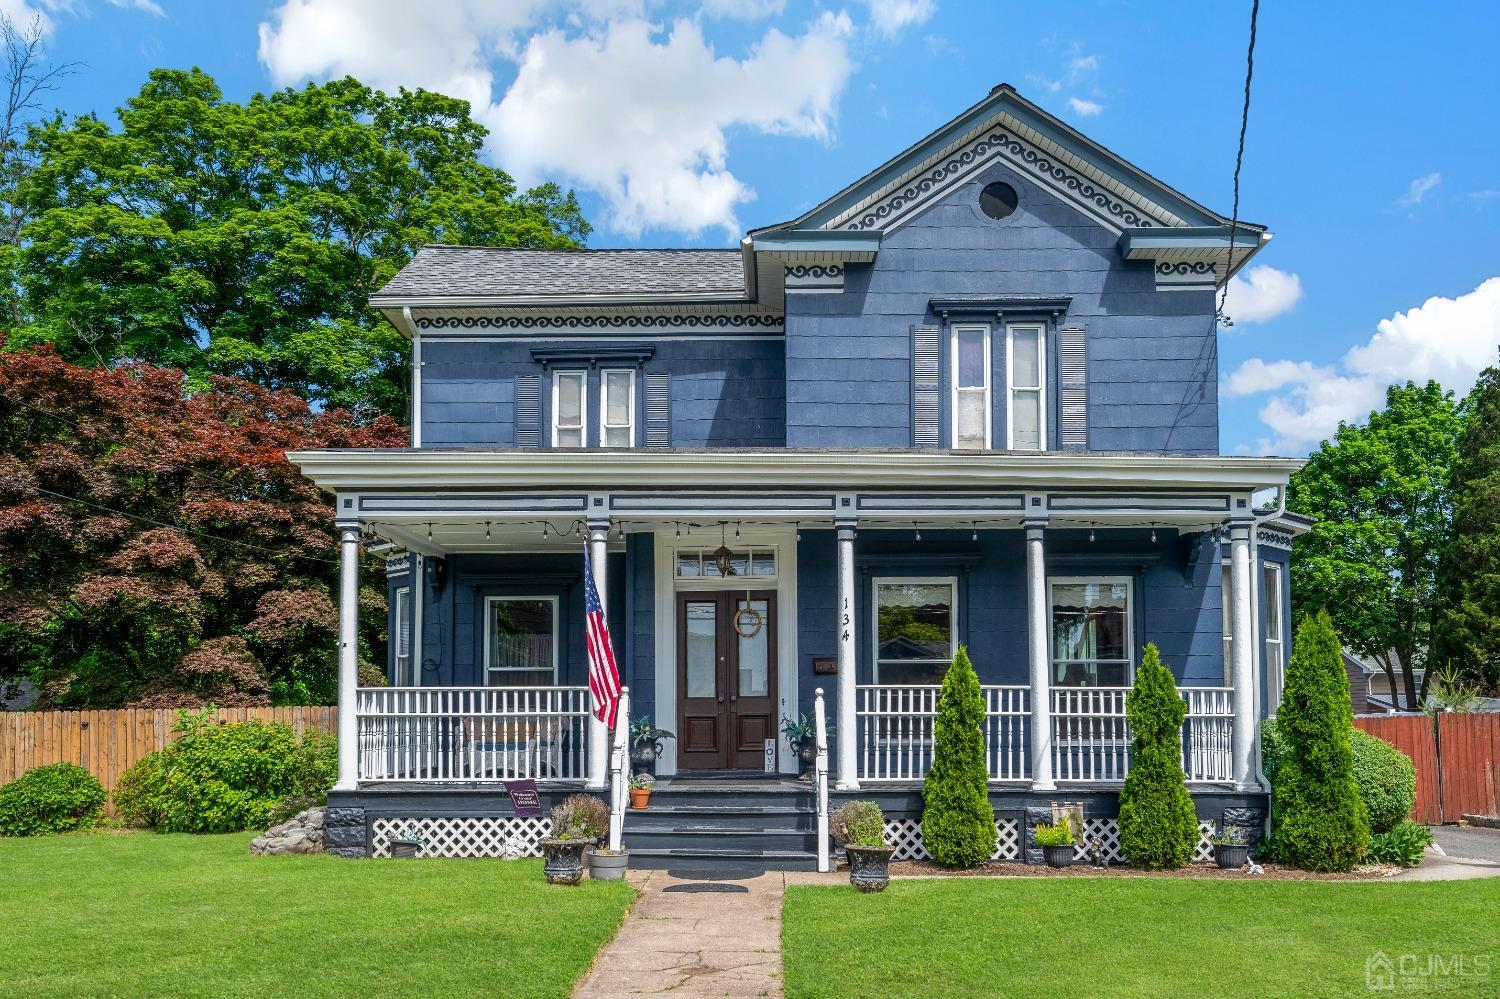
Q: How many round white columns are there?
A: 5